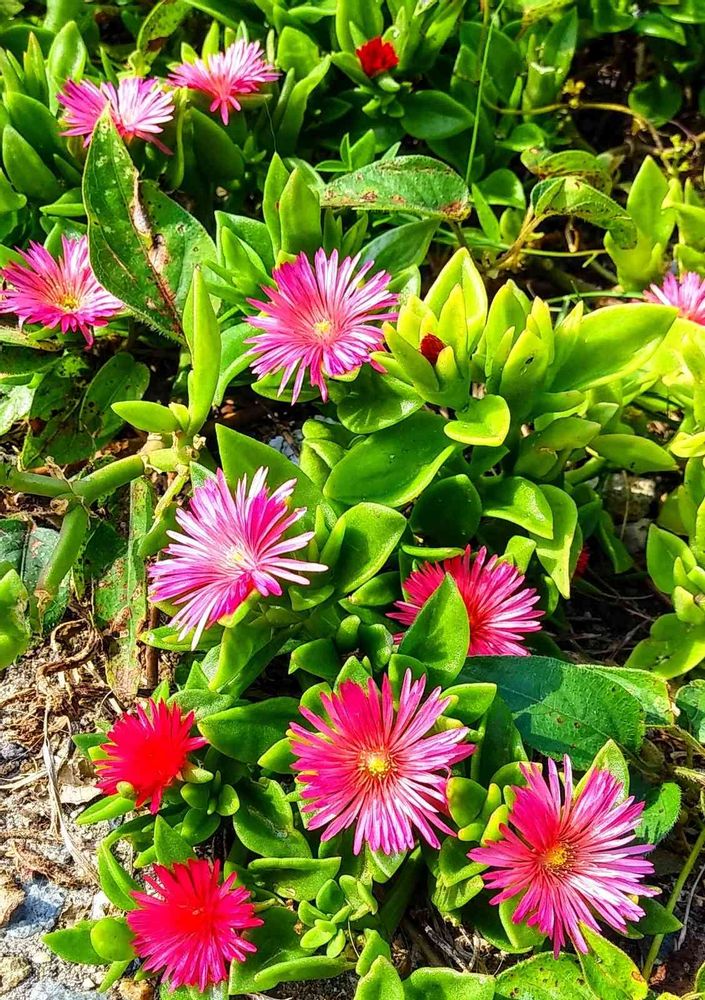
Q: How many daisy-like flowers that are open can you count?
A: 11